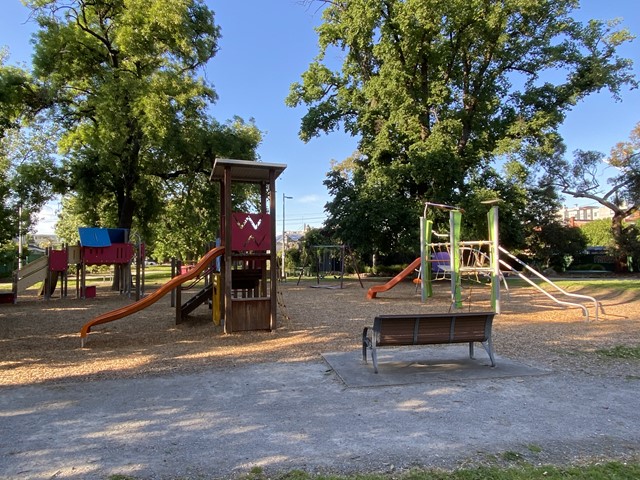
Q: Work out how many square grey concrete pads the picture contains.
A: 1